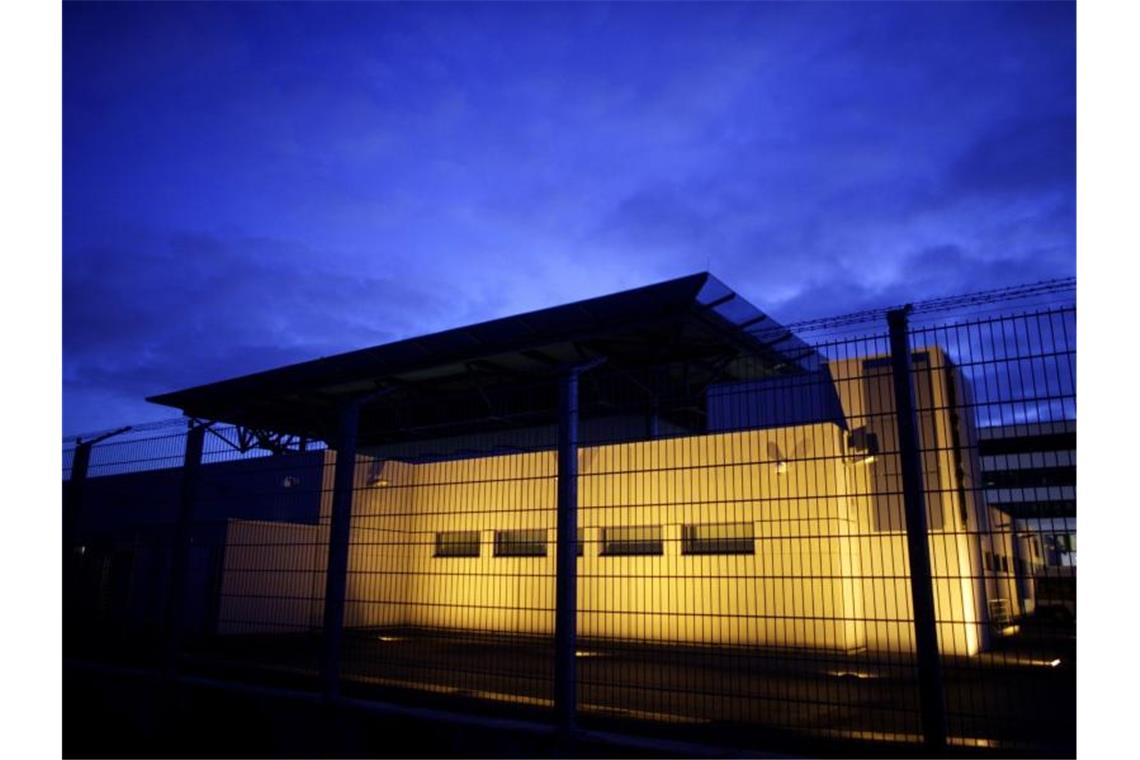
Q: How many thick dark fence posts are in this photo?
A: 5